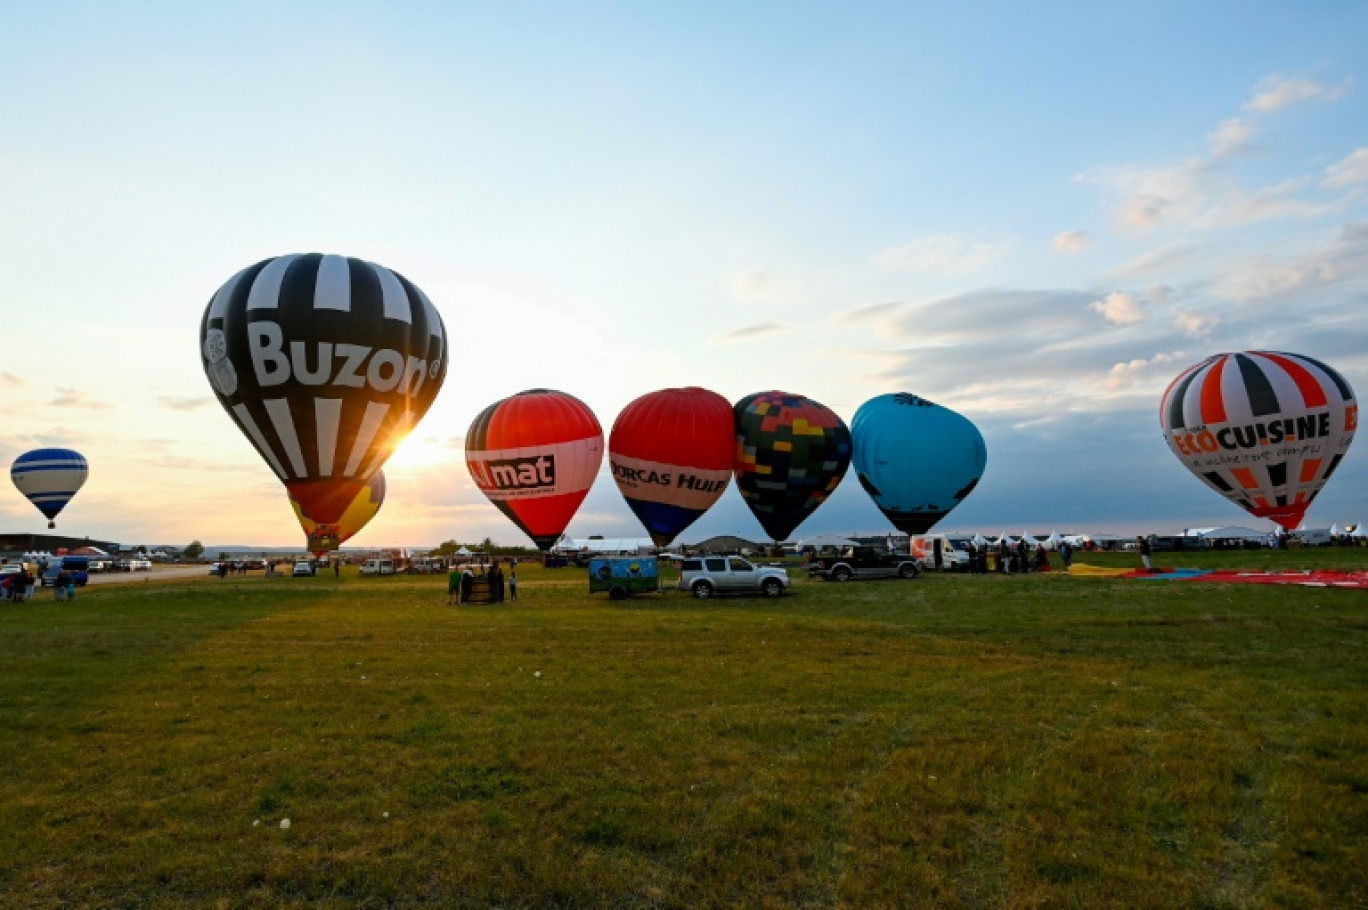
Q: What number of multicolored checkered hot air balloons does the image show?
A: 1